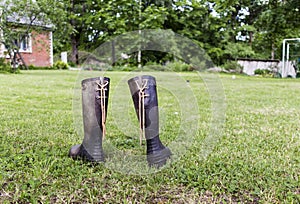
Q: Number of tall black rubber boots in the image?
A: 2